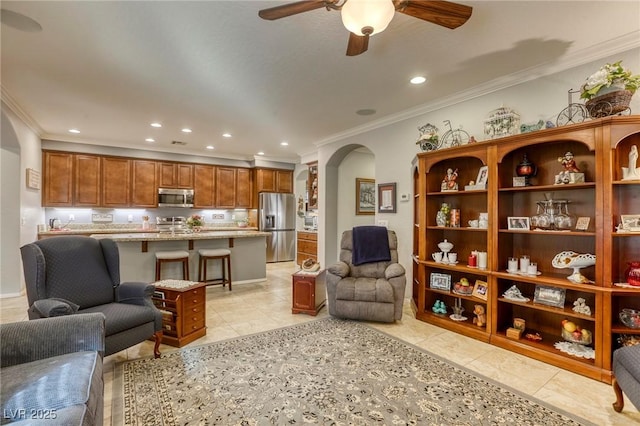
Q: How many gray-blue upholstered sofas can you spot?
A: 1